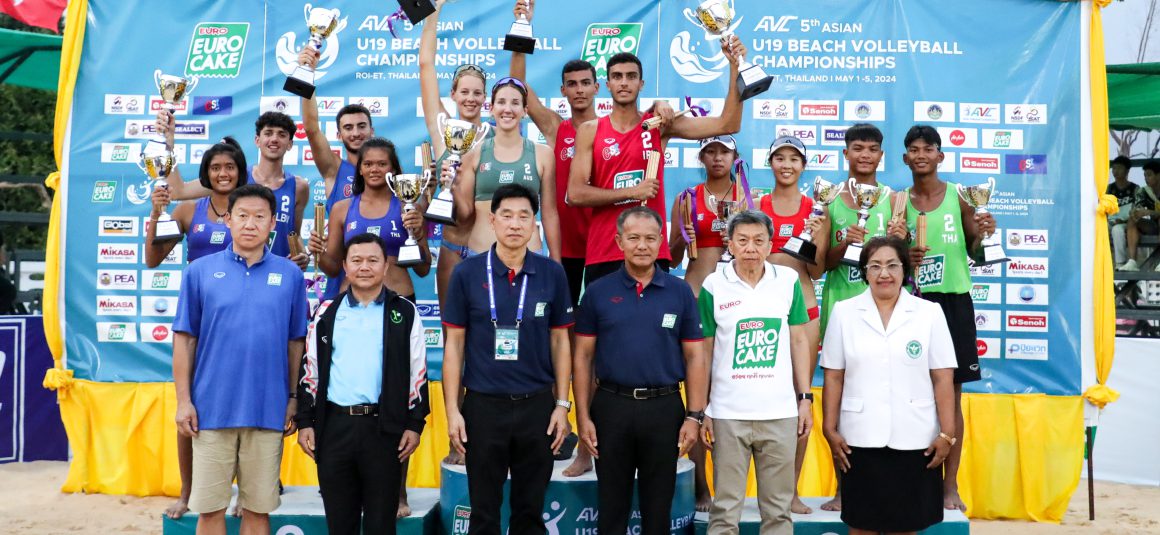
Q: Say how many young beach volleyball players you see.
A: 12